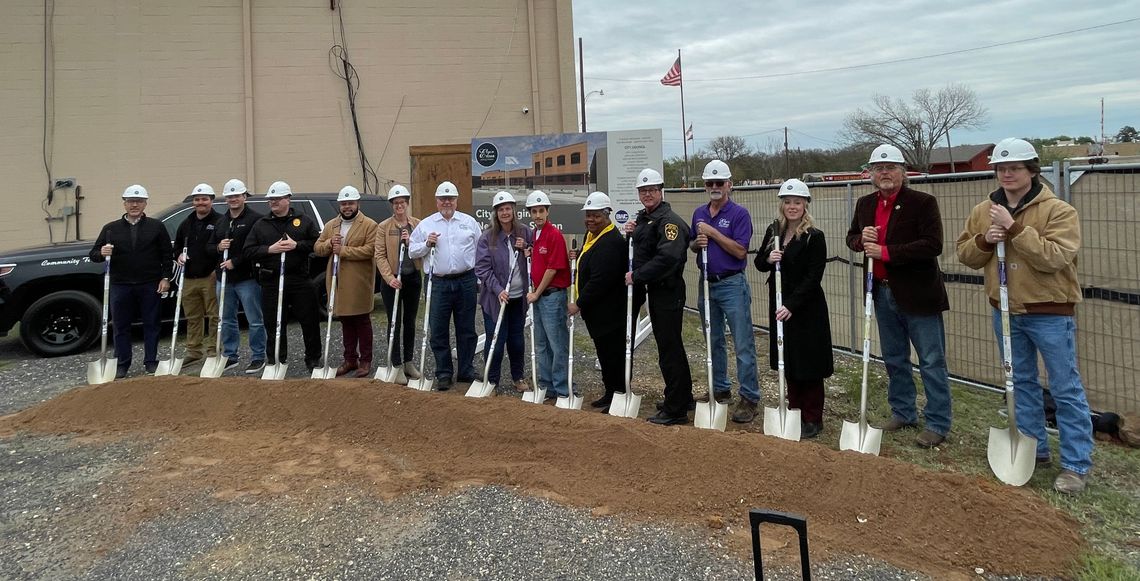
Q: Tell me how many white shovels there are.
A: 15